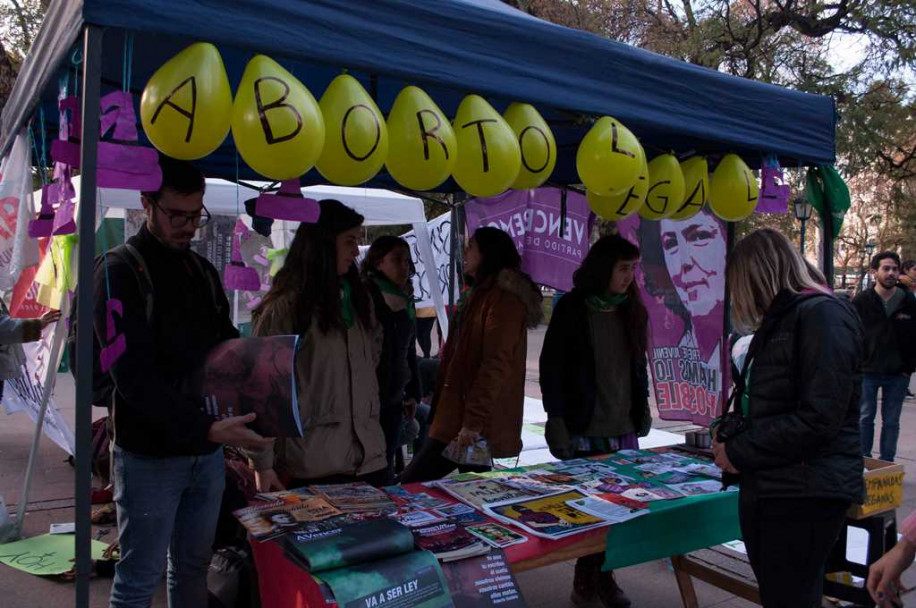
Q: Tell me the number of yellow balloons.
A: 11